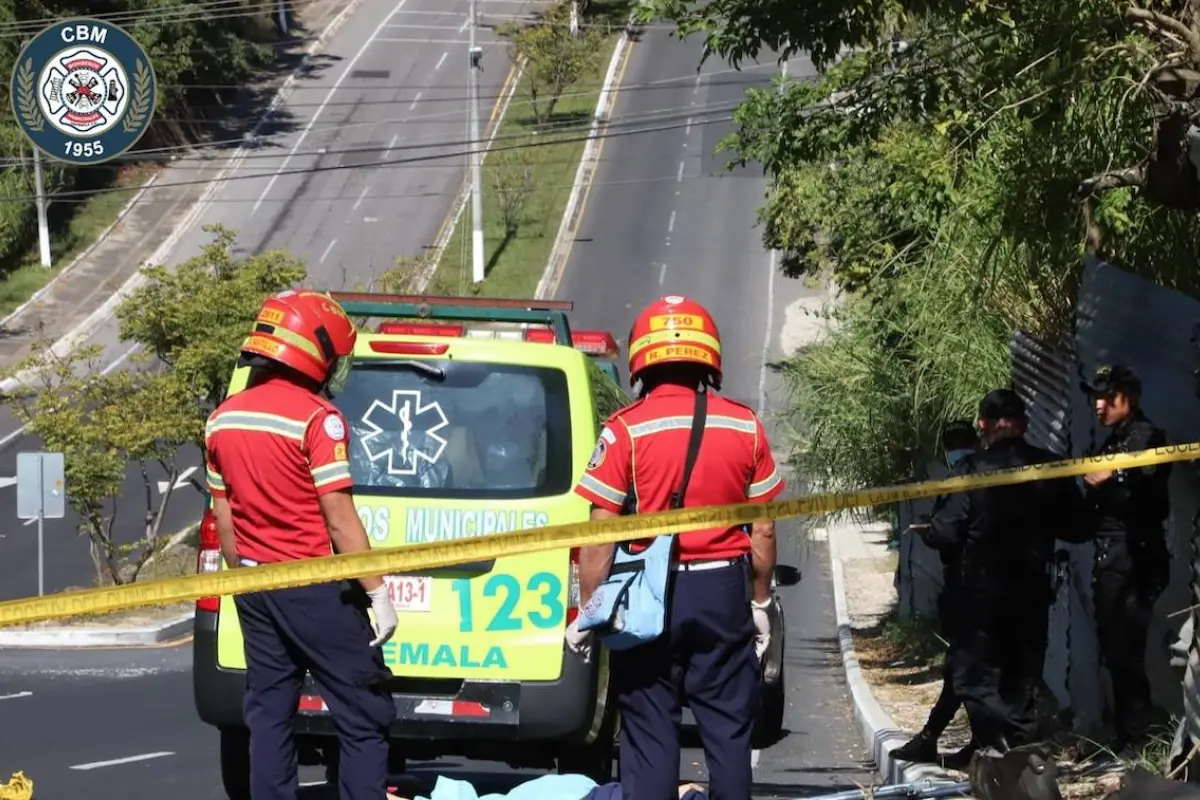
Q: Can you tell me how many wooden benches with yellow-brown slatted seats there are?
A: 0